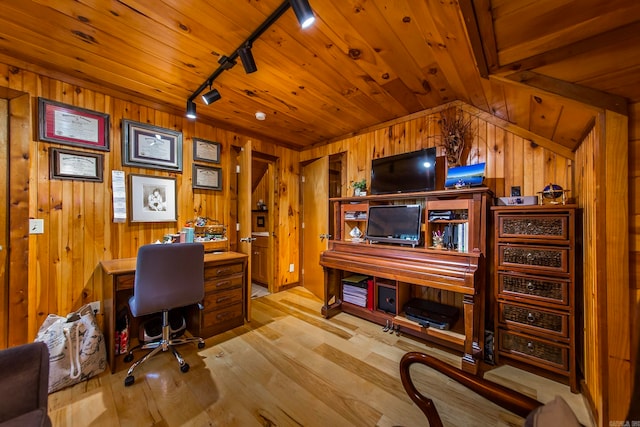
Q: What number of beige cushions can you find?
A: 1